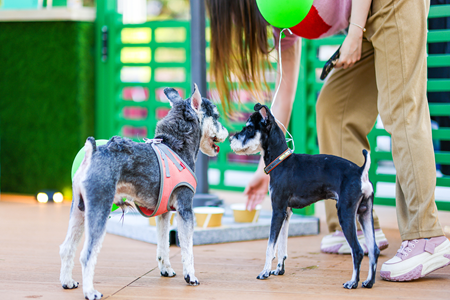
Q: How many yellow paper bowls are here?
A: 3